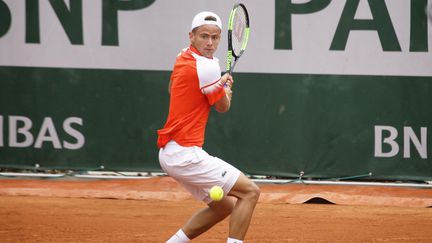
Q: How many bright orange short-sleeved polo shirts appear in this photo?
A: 1